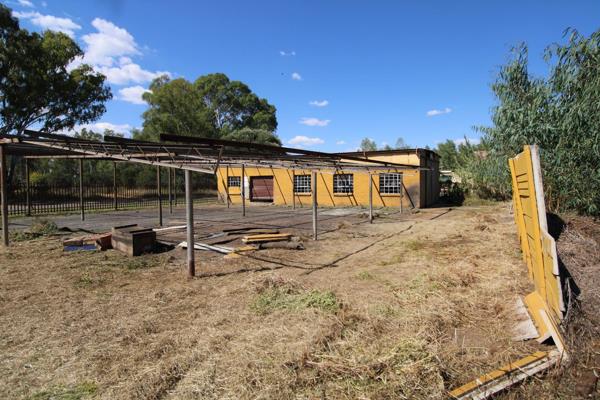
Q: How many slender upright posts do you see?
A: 14